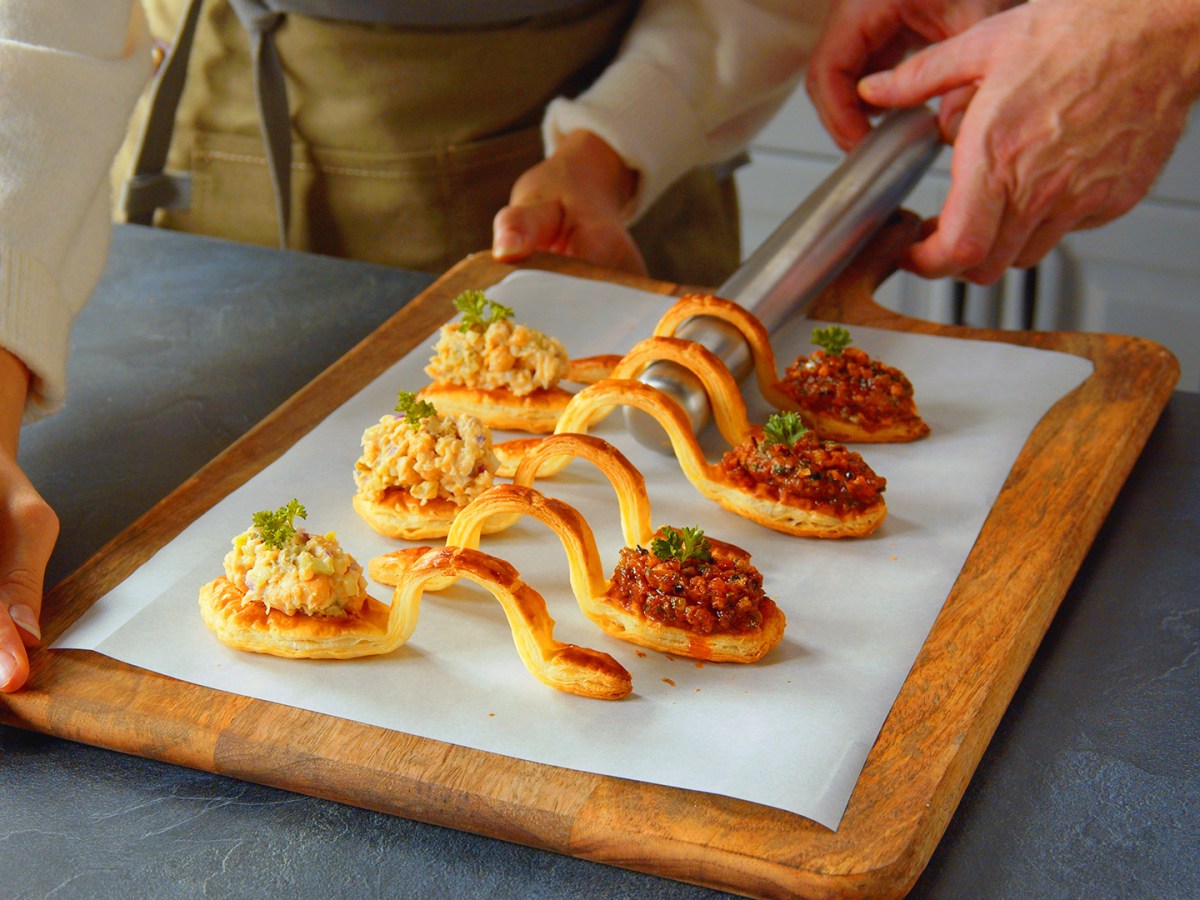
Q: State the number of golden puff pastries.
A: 6